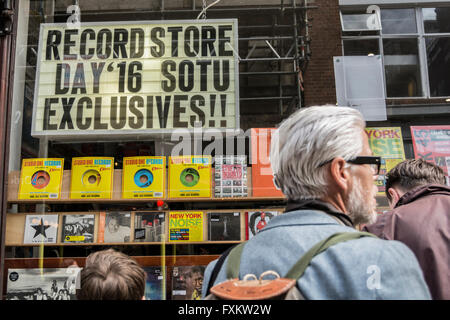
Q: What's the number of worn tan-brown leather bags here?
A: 1